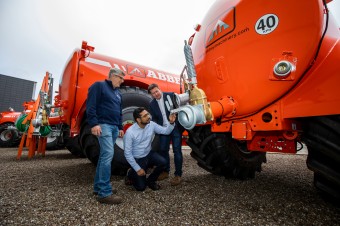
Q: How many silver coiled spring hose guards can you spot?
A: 1